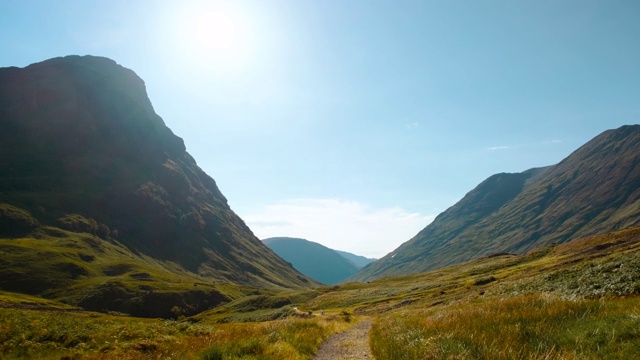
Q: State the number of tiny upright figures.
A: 2